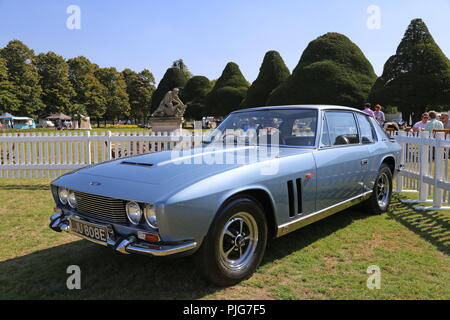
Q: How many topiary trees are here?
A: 6